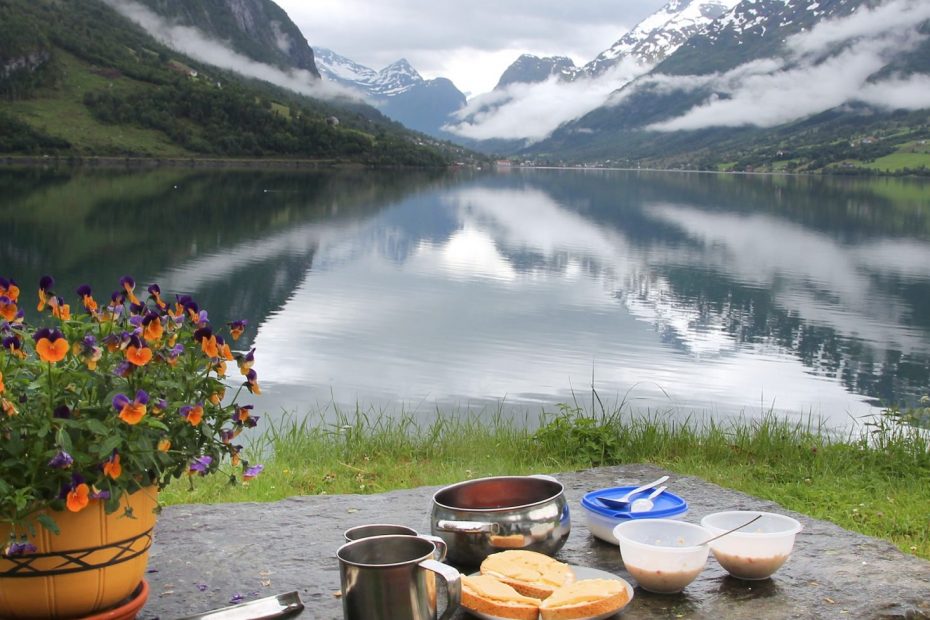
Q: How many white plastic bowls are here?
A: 2